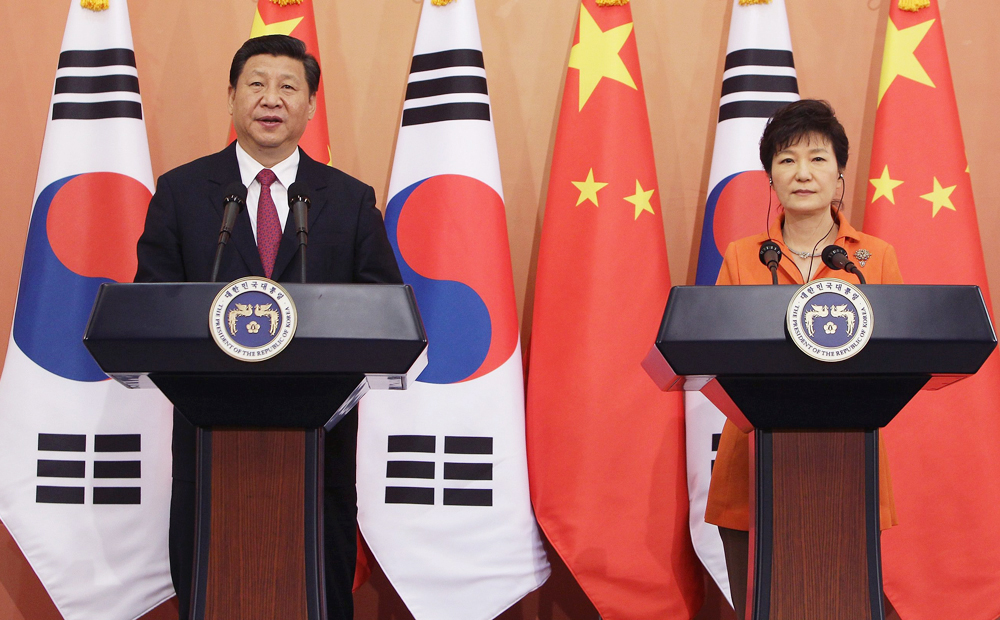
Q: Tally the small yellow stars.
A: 4